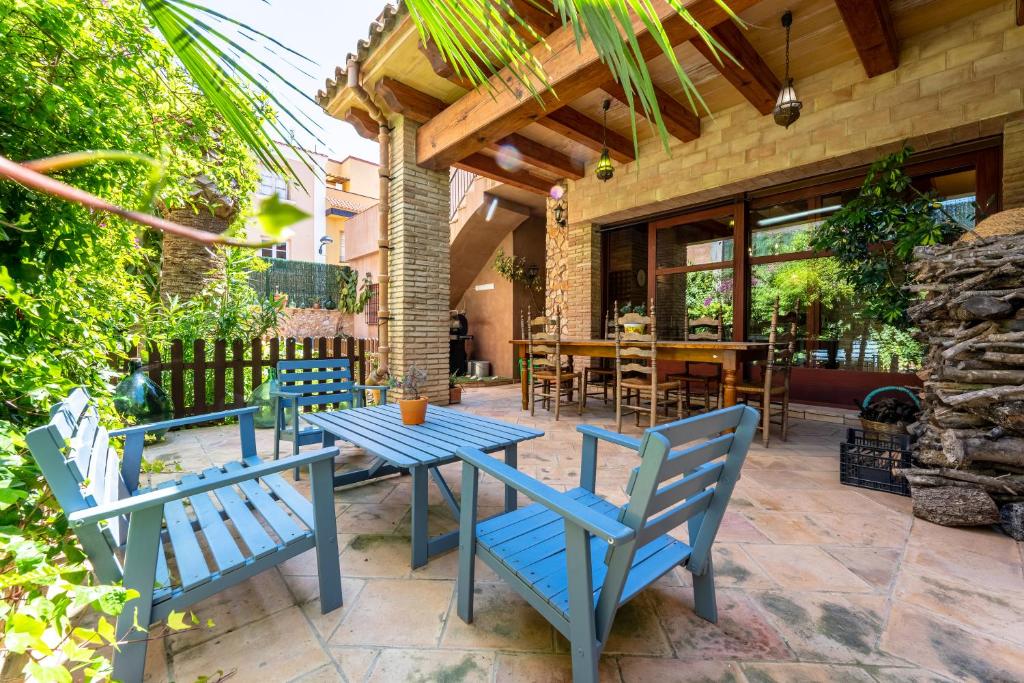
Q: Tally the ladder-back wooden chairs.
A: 6